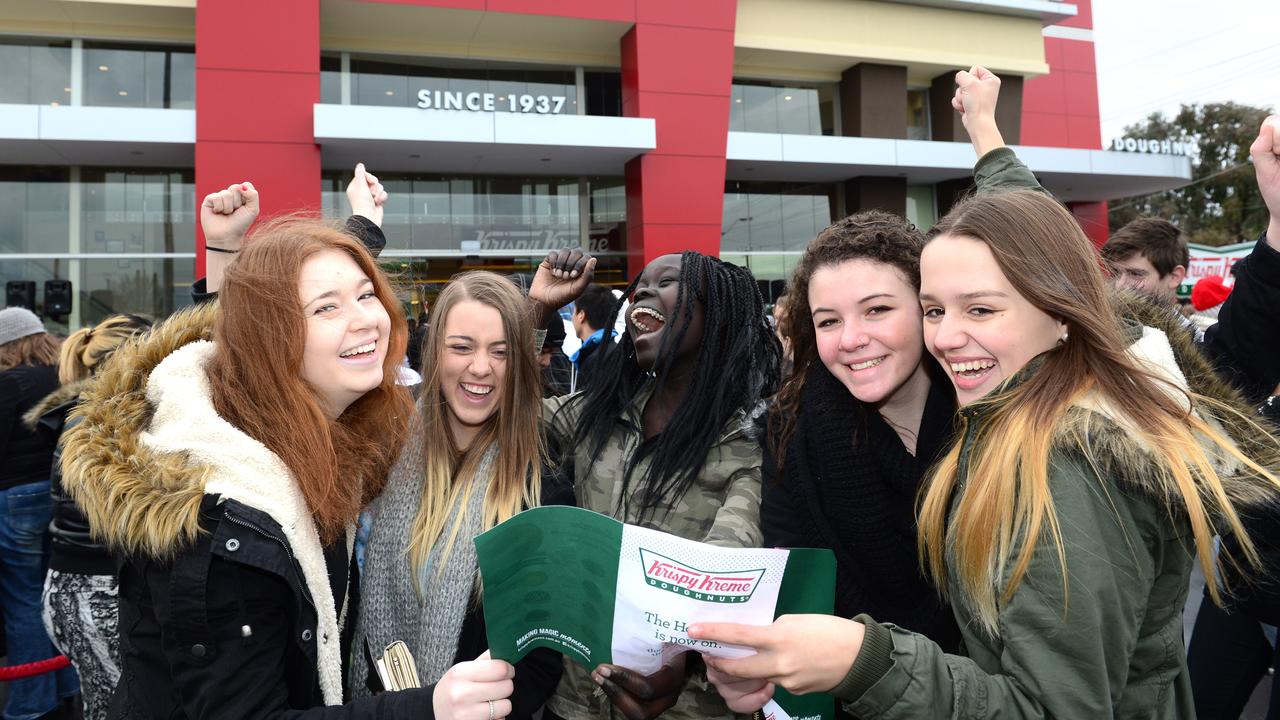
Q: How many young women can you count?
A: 5